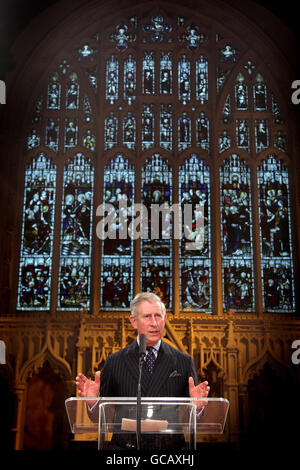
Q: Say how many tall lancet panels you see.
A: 7